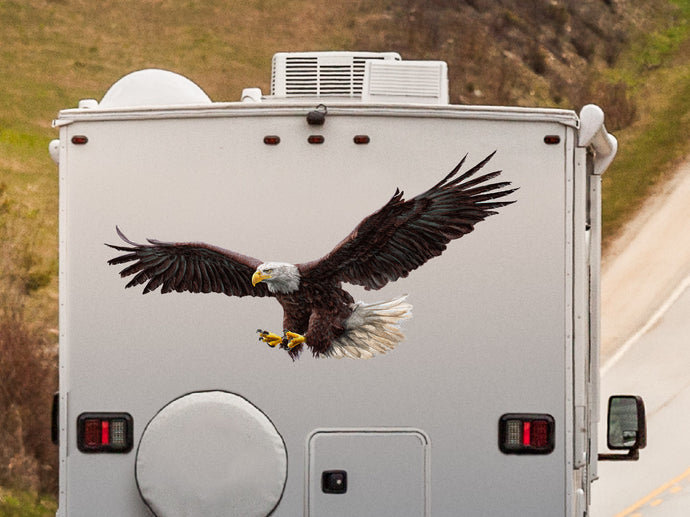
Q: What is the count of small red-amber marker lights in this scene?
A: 5